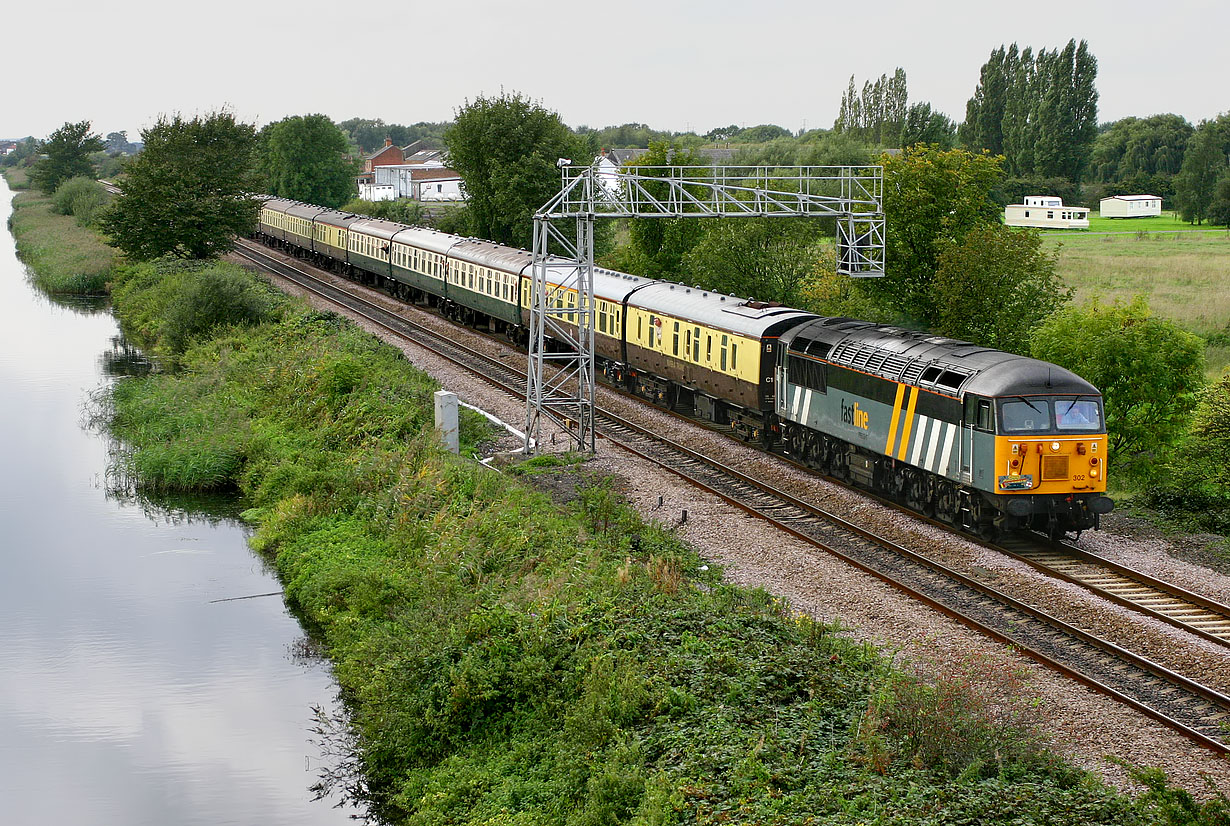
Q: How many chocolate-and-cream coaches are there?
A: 5